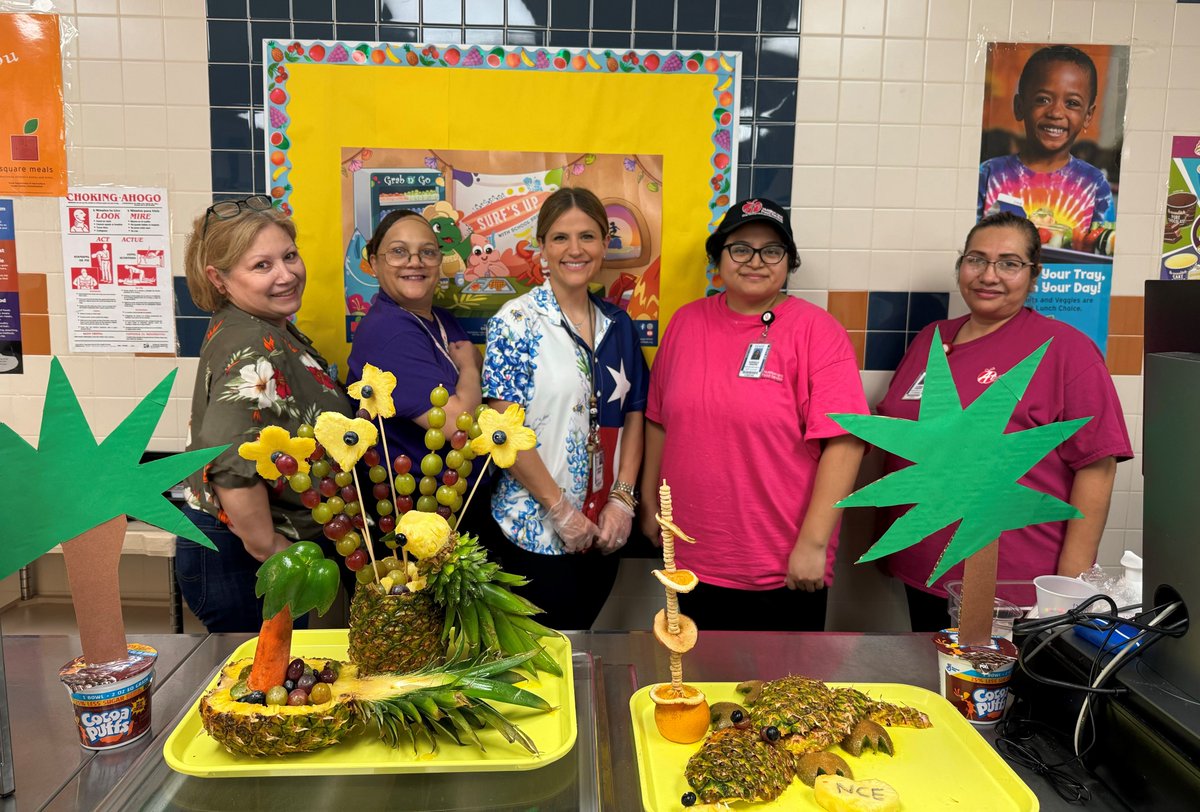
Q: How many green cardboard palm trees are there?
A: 2